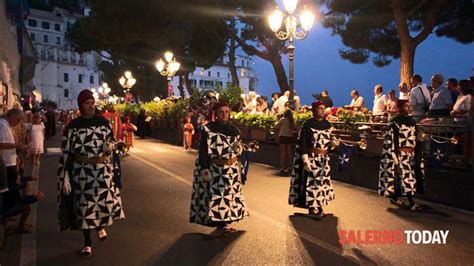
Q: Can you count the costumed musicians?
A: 4